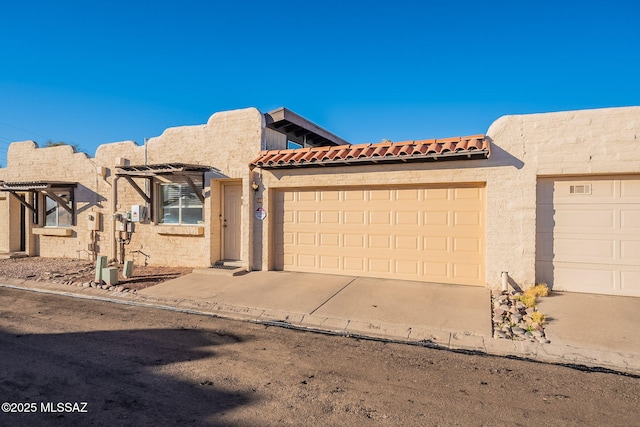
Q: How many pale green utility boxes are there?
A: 3